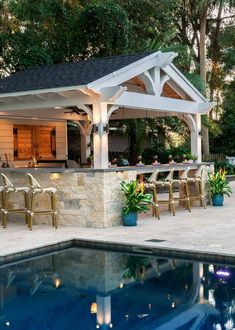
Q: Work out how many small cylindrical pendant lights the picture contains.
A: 3